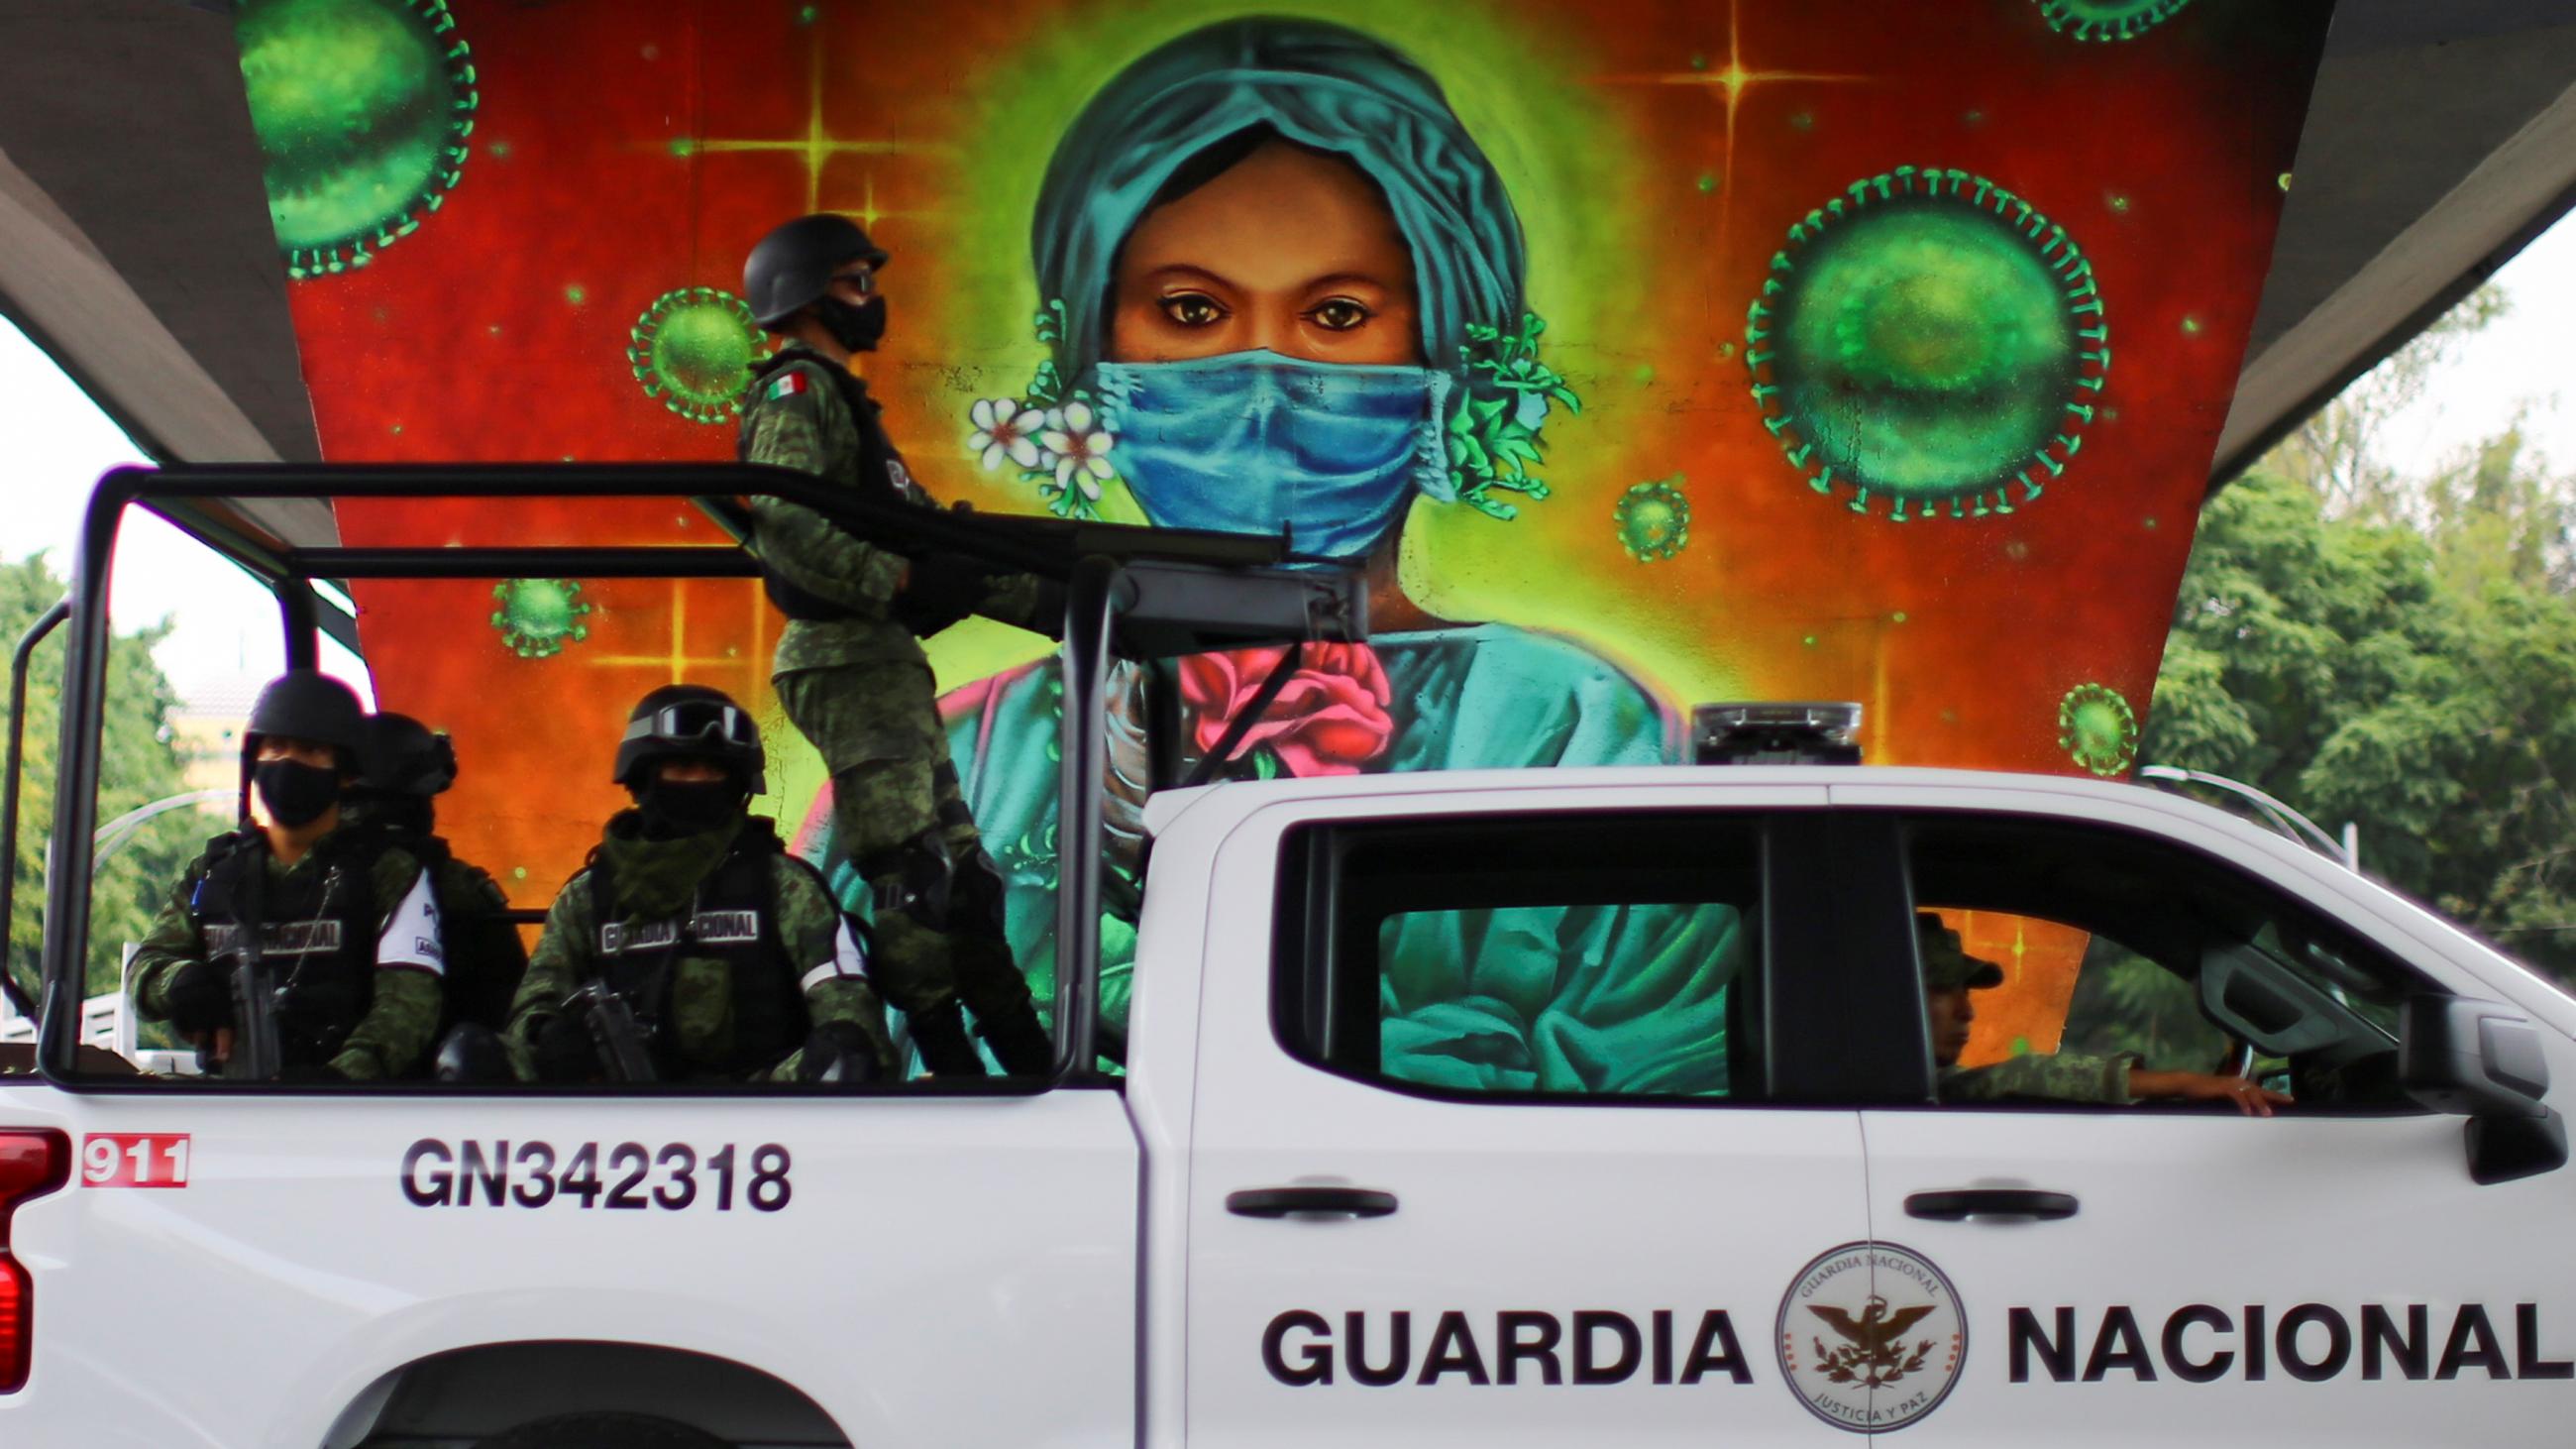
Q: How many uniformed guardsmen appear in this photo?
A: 5